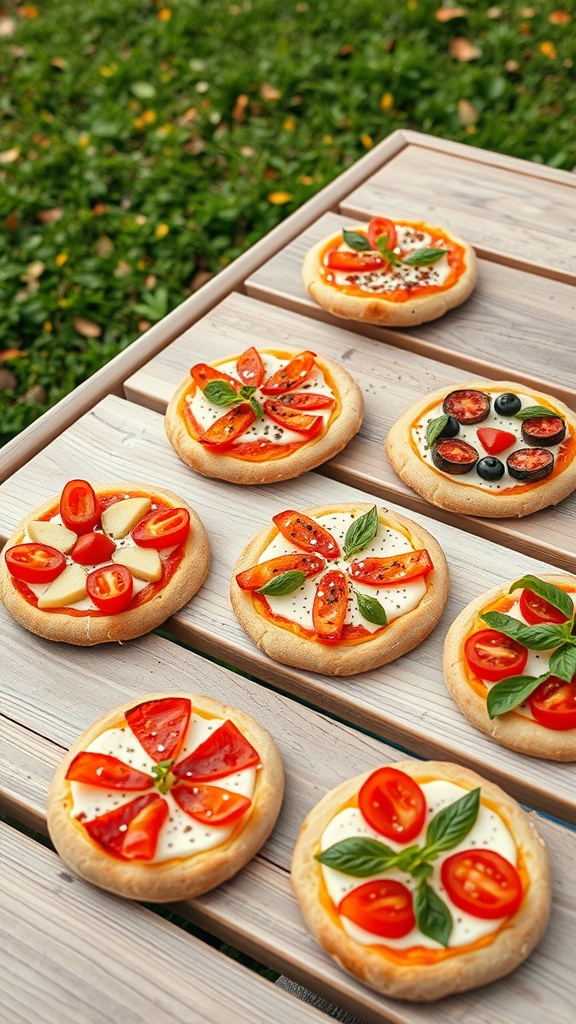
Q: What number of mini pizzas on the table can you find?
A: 8